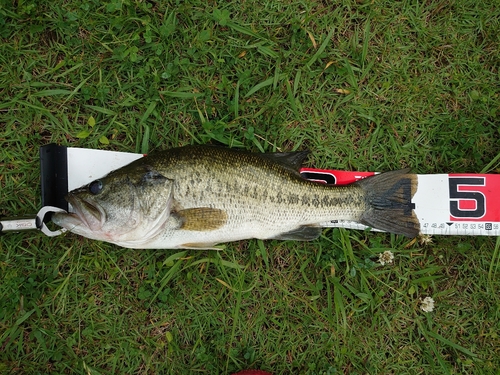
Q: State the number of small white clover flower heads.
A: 3